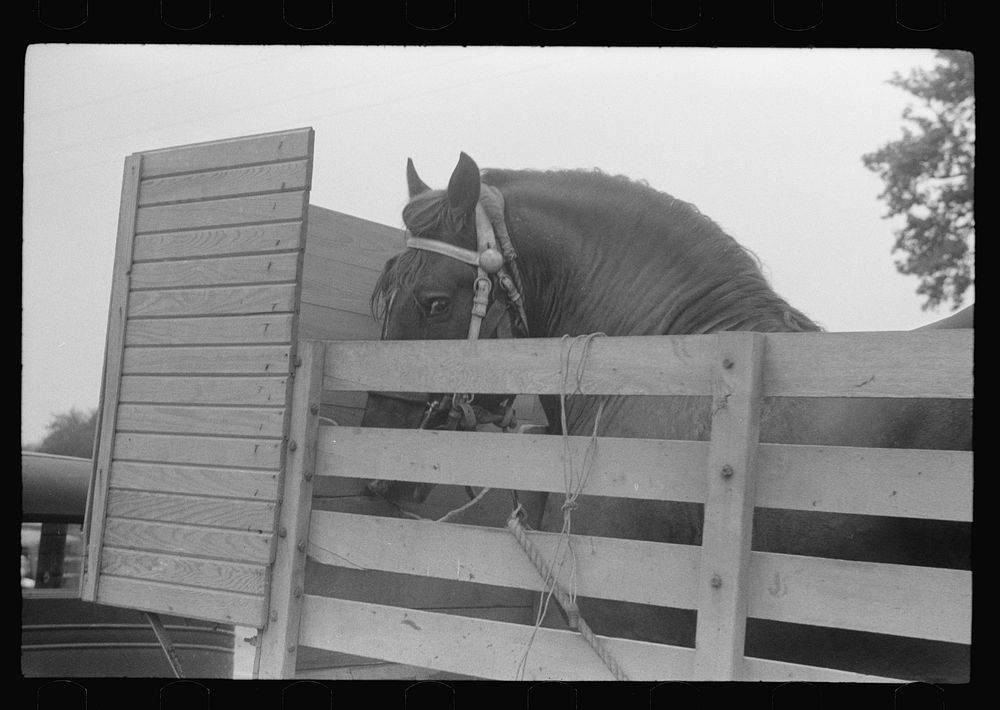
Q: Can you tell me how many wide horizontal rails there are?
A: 4